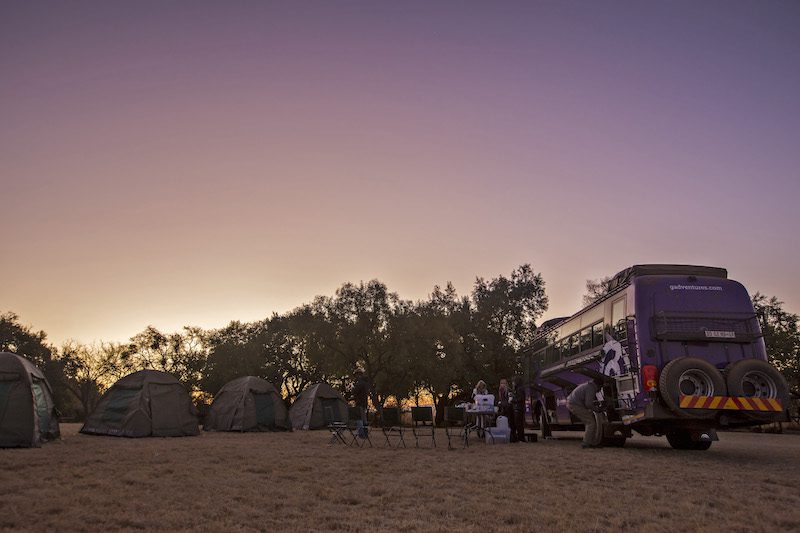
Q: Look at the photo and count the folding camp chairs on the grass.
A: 5